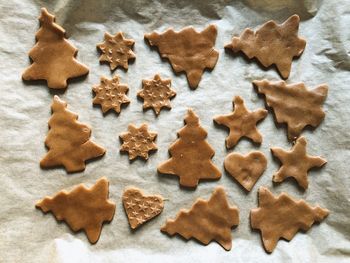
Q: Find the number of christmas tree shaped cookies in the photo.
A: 9